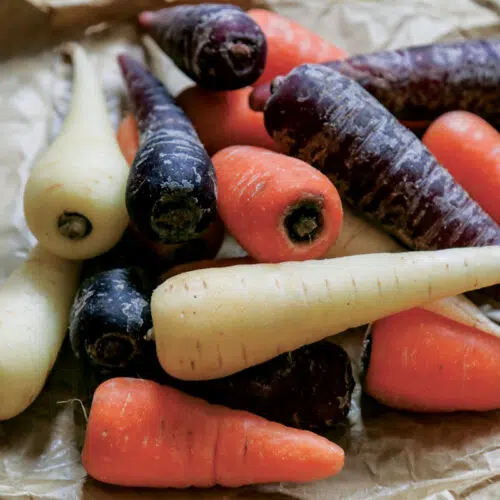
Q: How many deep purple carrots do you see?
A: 6